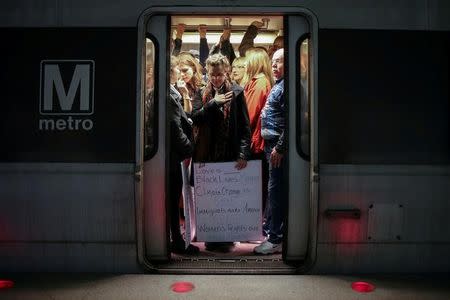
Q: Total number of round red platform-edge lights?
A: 3